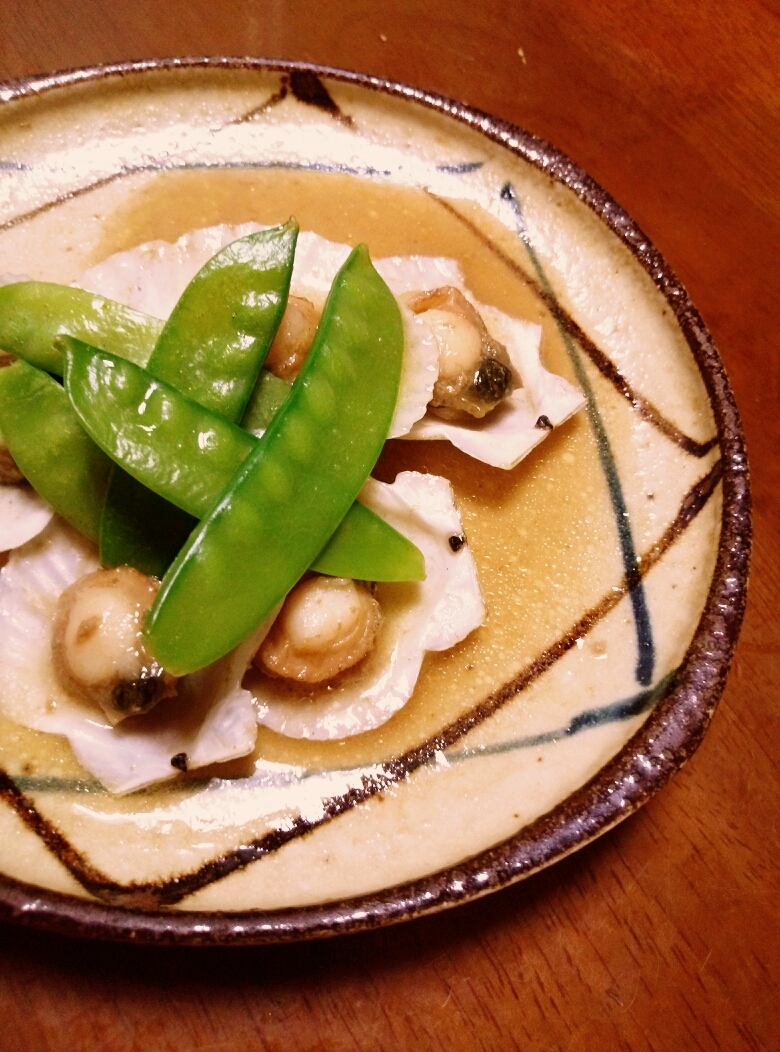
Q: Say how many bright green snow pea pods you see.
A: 5